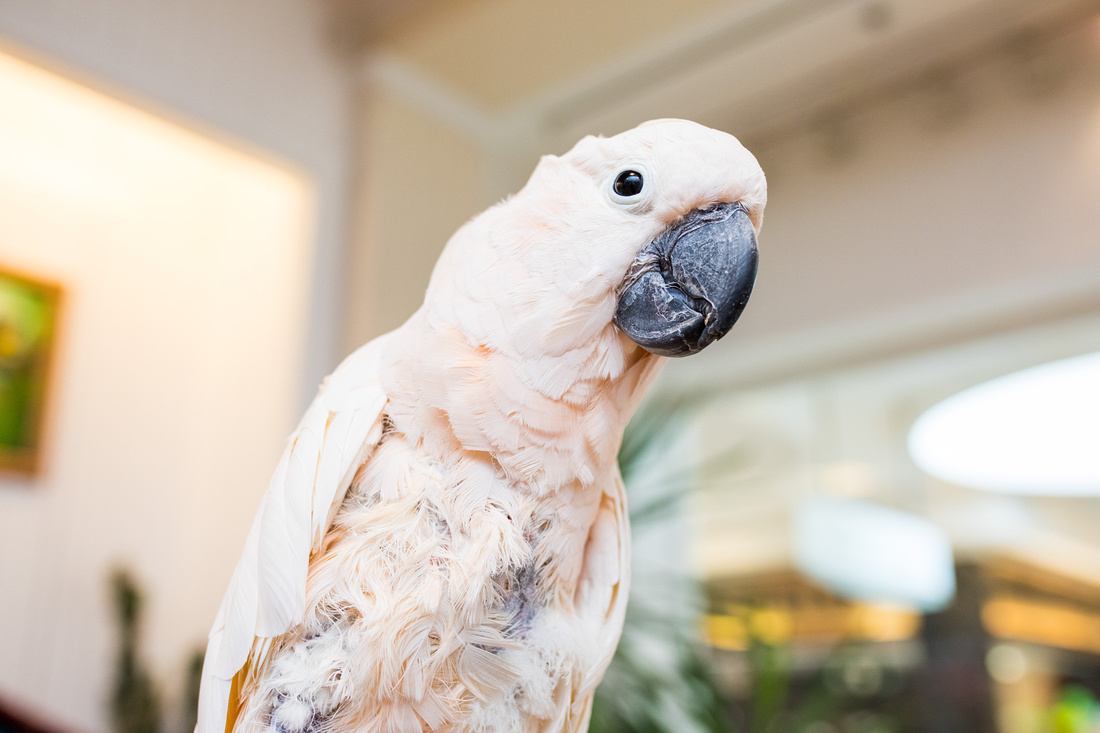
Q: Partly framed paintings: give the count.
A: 1